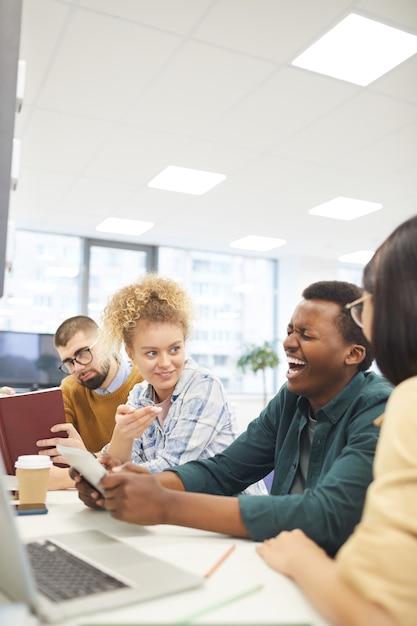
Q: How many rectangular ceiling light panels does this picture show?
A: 6